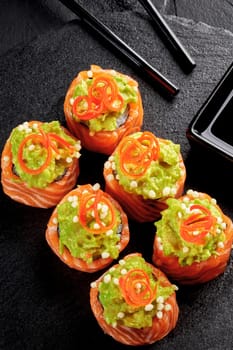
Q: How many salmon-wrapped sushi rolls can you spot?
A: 6